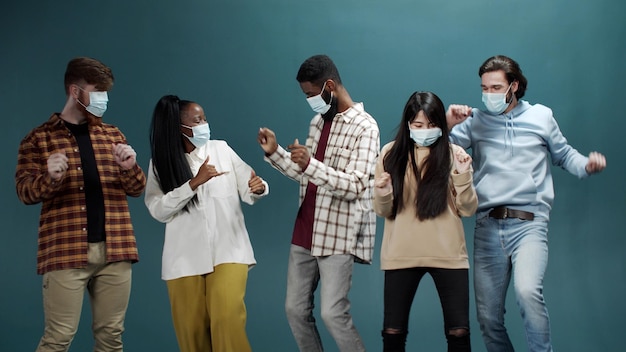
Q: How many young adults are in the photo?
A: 5